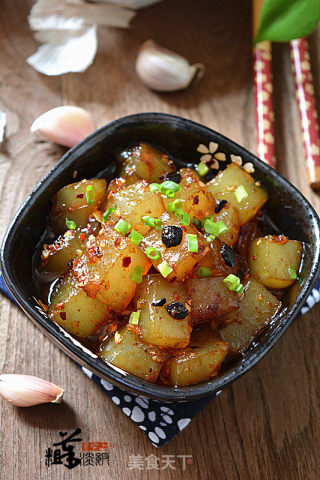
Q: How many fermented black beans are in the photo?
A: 6